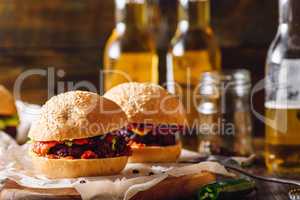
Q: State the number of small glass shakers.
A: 2